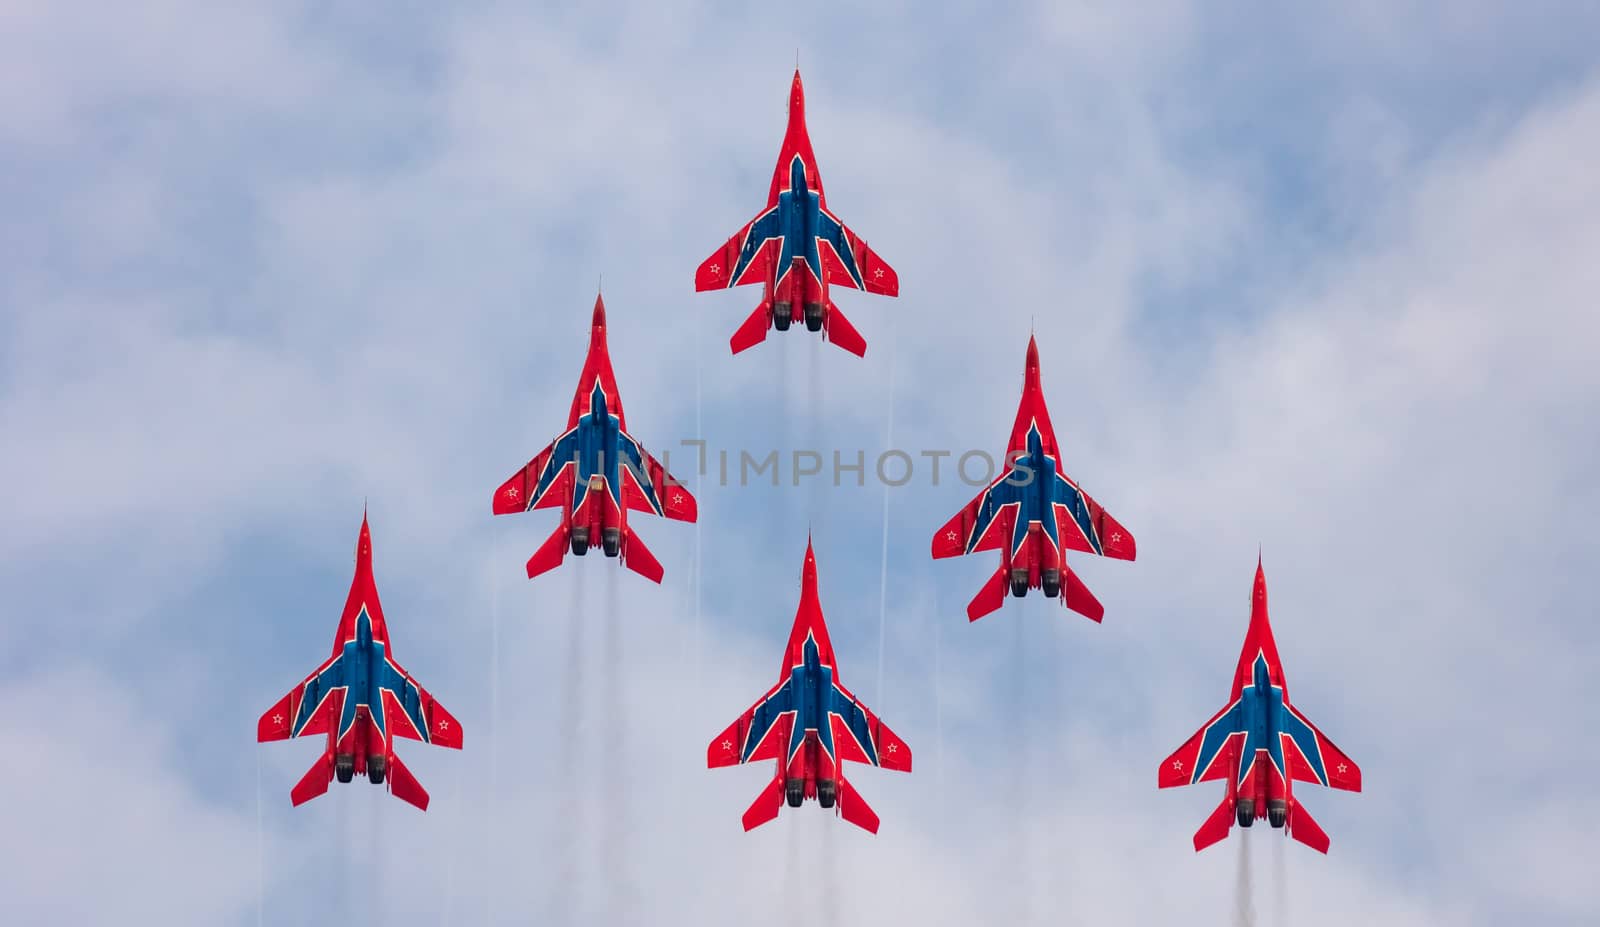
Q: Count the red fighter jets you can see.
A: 6